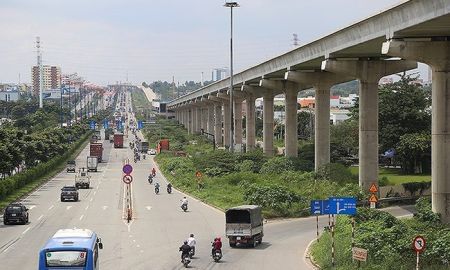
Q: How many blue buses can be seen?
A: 1